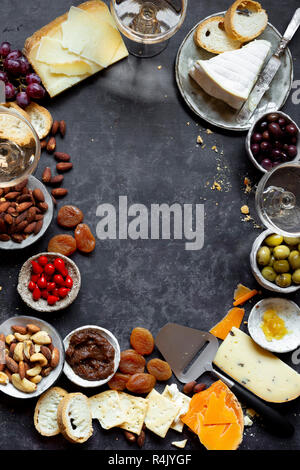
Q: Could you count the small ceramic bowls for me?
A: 7